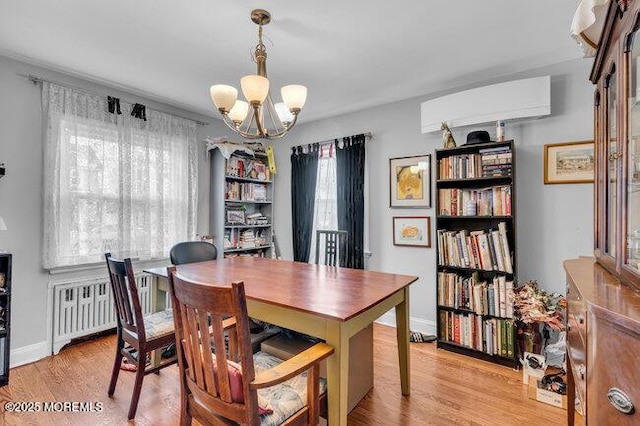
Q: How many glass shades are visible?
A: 5